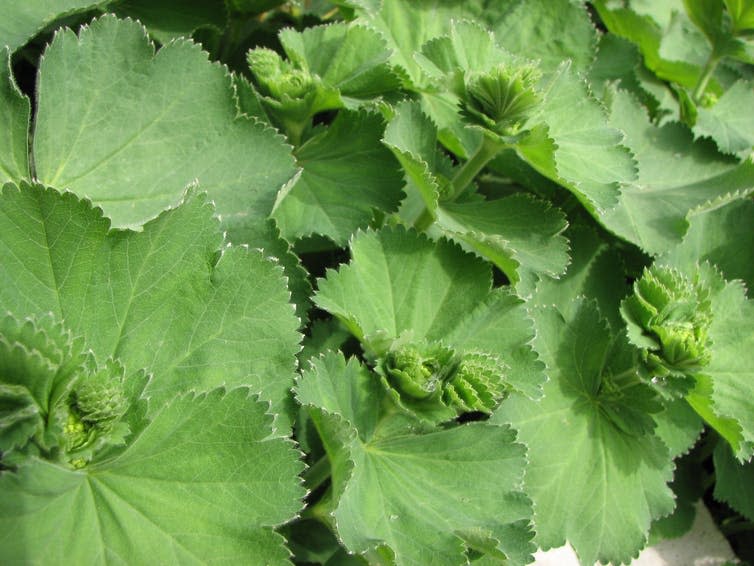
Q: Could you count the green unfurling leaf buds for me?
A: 5